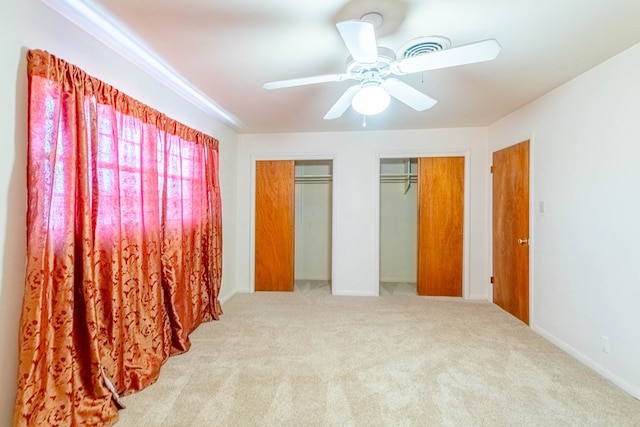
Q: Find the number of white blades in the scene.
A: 5